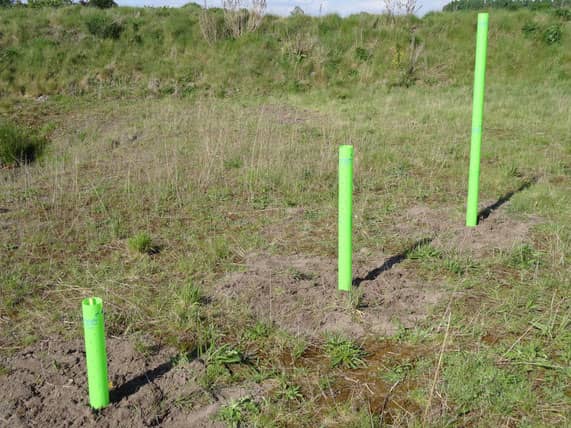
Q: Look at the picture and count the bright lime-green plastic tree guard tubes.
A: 3